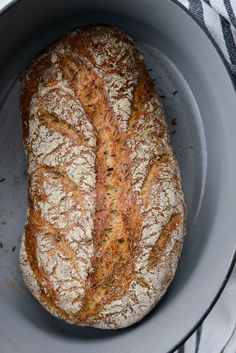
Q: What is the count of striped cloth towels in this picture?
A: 1